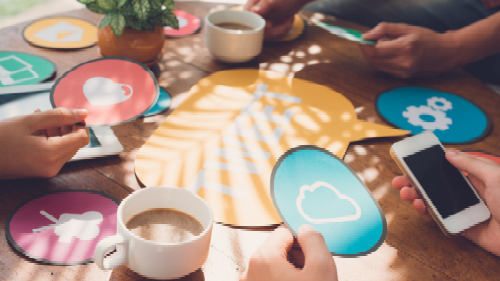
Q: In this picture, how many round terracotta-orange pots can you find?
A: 1